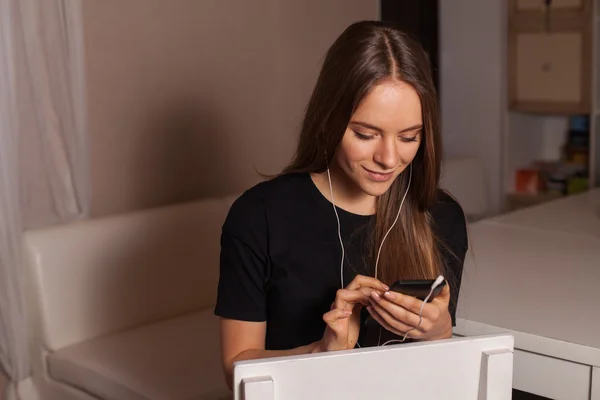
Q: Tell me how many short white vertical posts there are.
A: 2